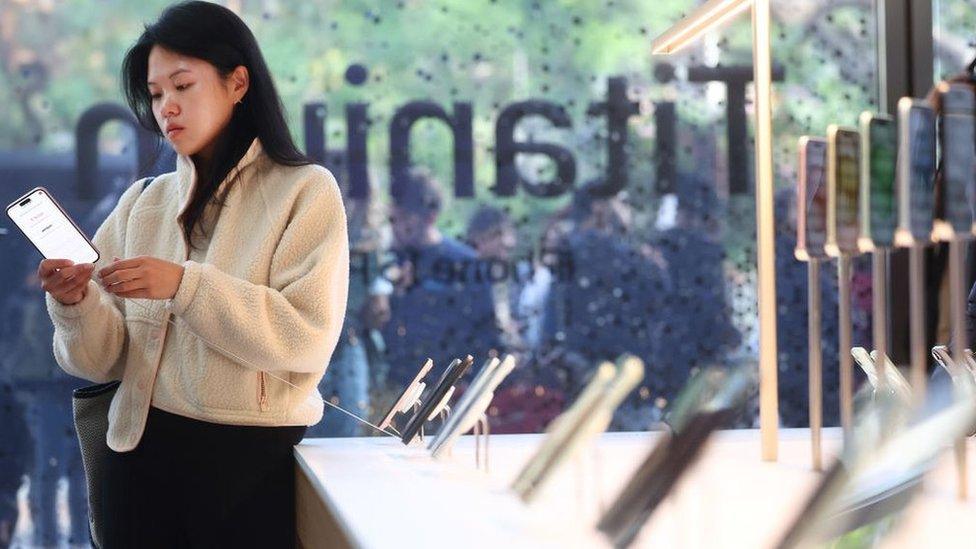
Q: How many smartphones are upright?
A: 5